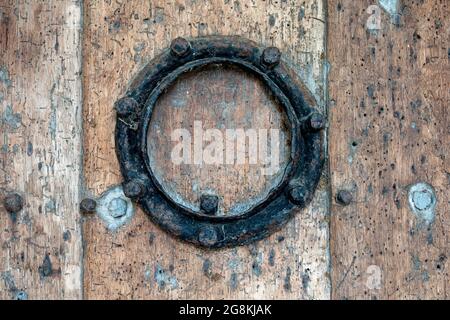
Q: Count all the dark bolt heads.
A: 11